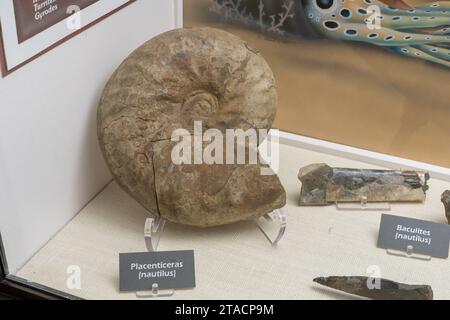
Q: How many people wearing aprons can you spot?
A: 0